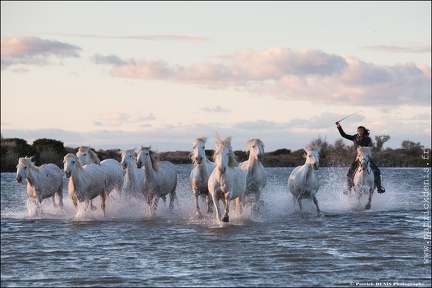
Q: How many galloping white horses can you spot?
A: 10